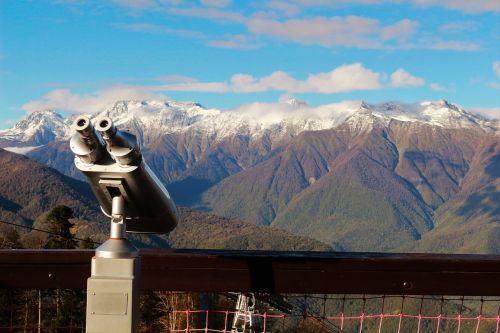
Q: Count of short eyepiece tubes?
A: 2